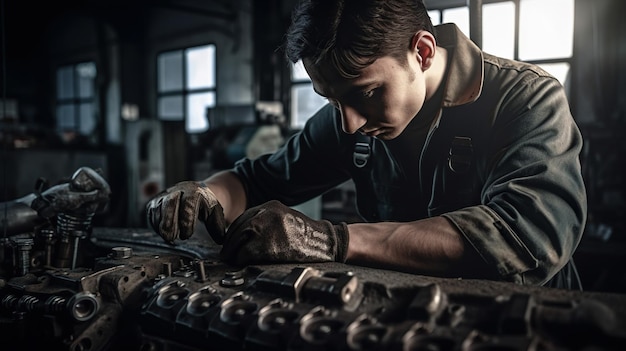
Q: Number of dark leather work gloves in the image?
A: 2